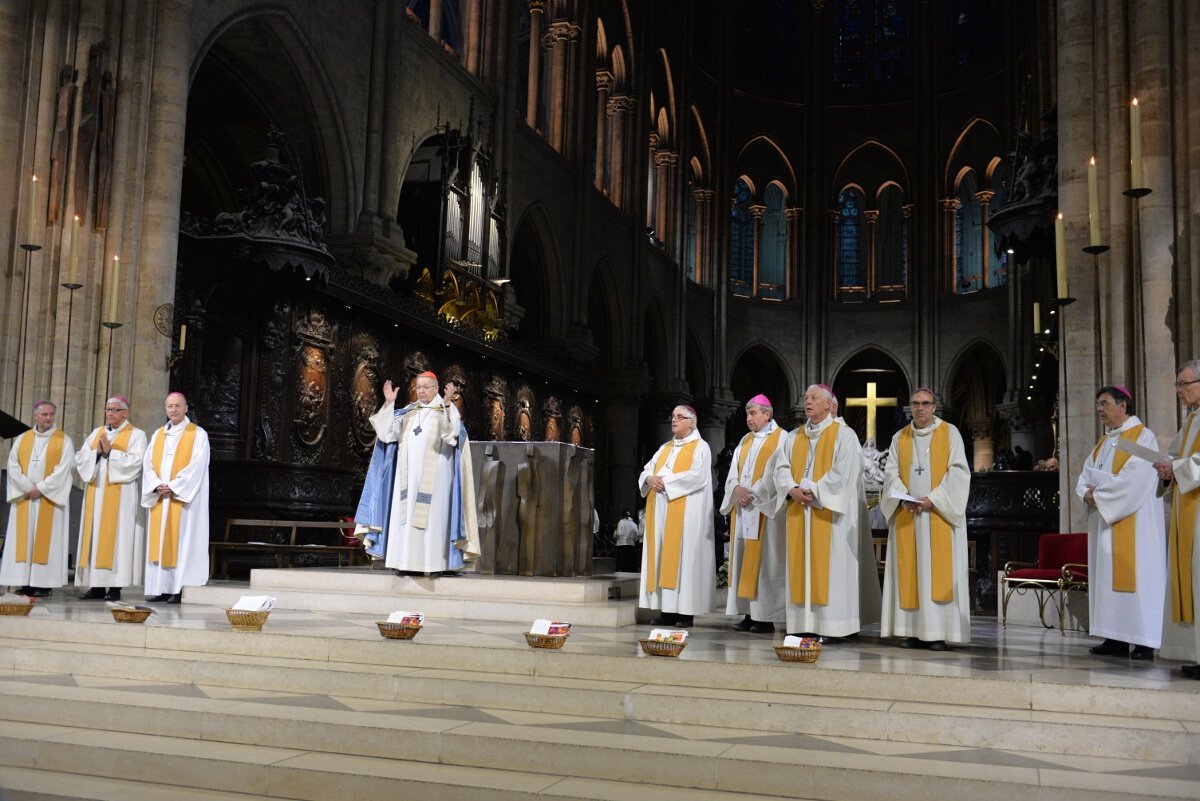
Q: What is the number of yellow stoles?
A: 9